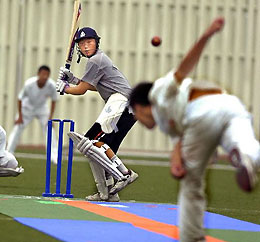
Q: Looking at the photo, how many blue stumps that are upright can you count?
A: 3